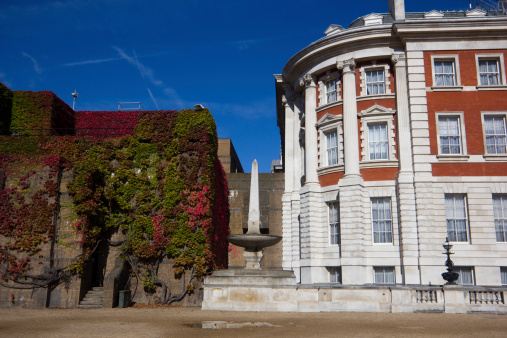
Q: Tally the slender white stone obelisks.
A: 1